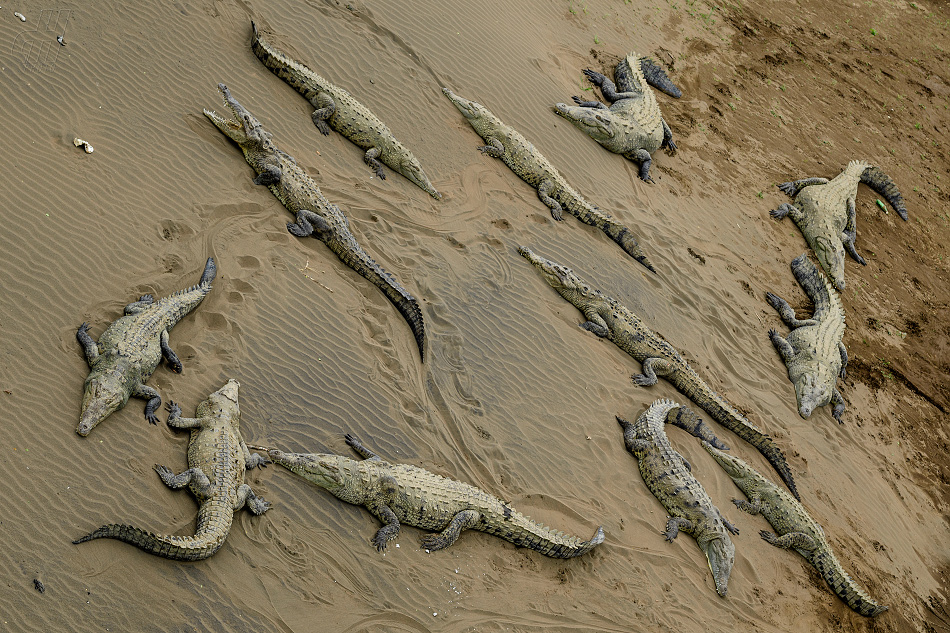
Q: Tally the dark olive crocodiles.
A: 12